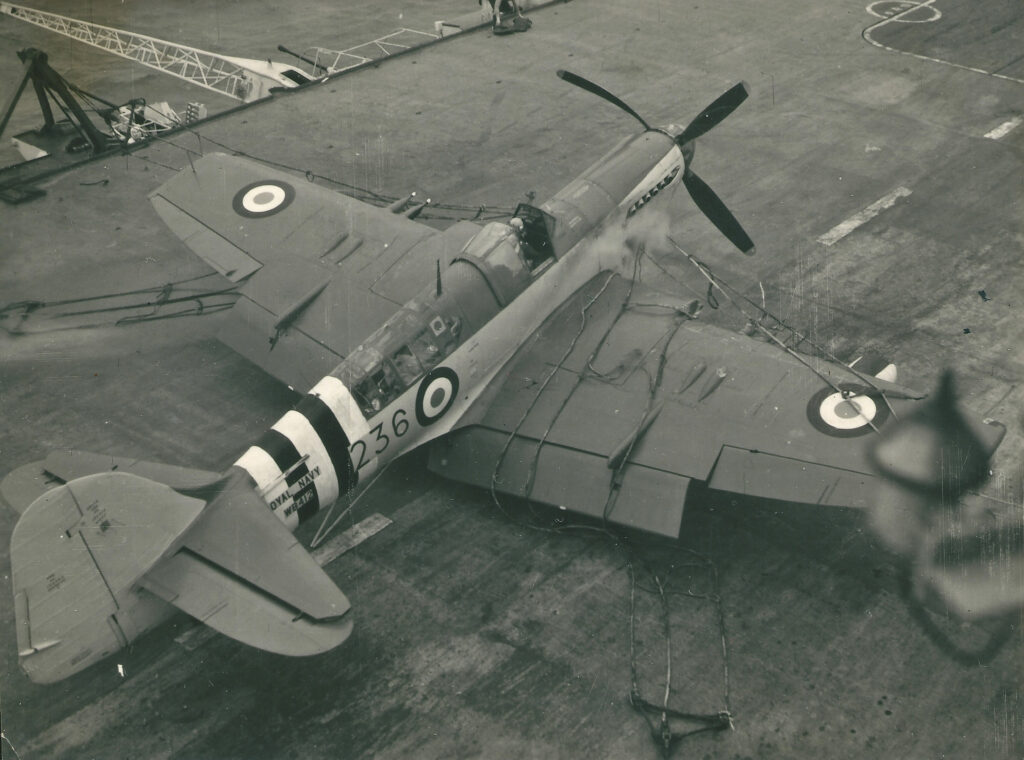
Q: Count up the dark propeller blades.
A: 3